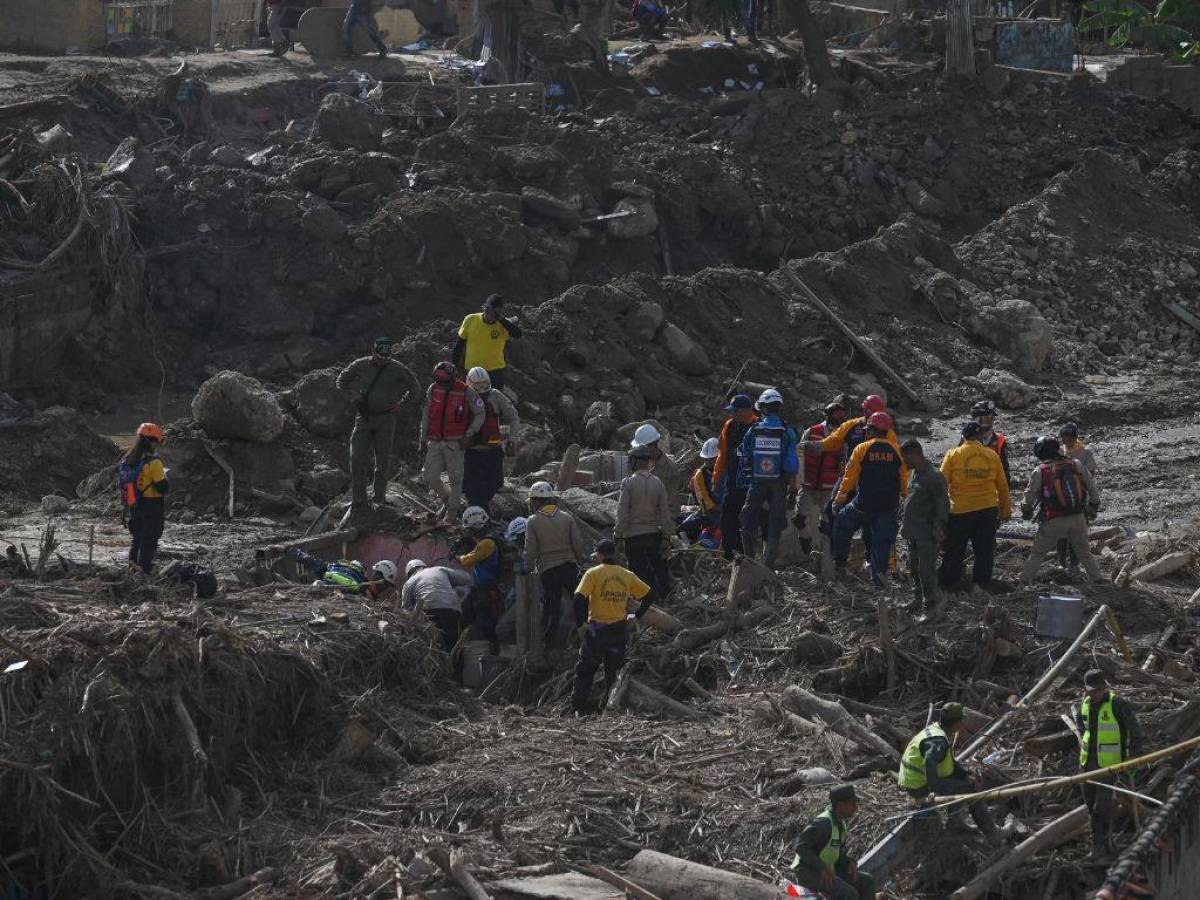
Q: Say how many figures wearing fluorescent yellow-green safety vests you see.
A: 3